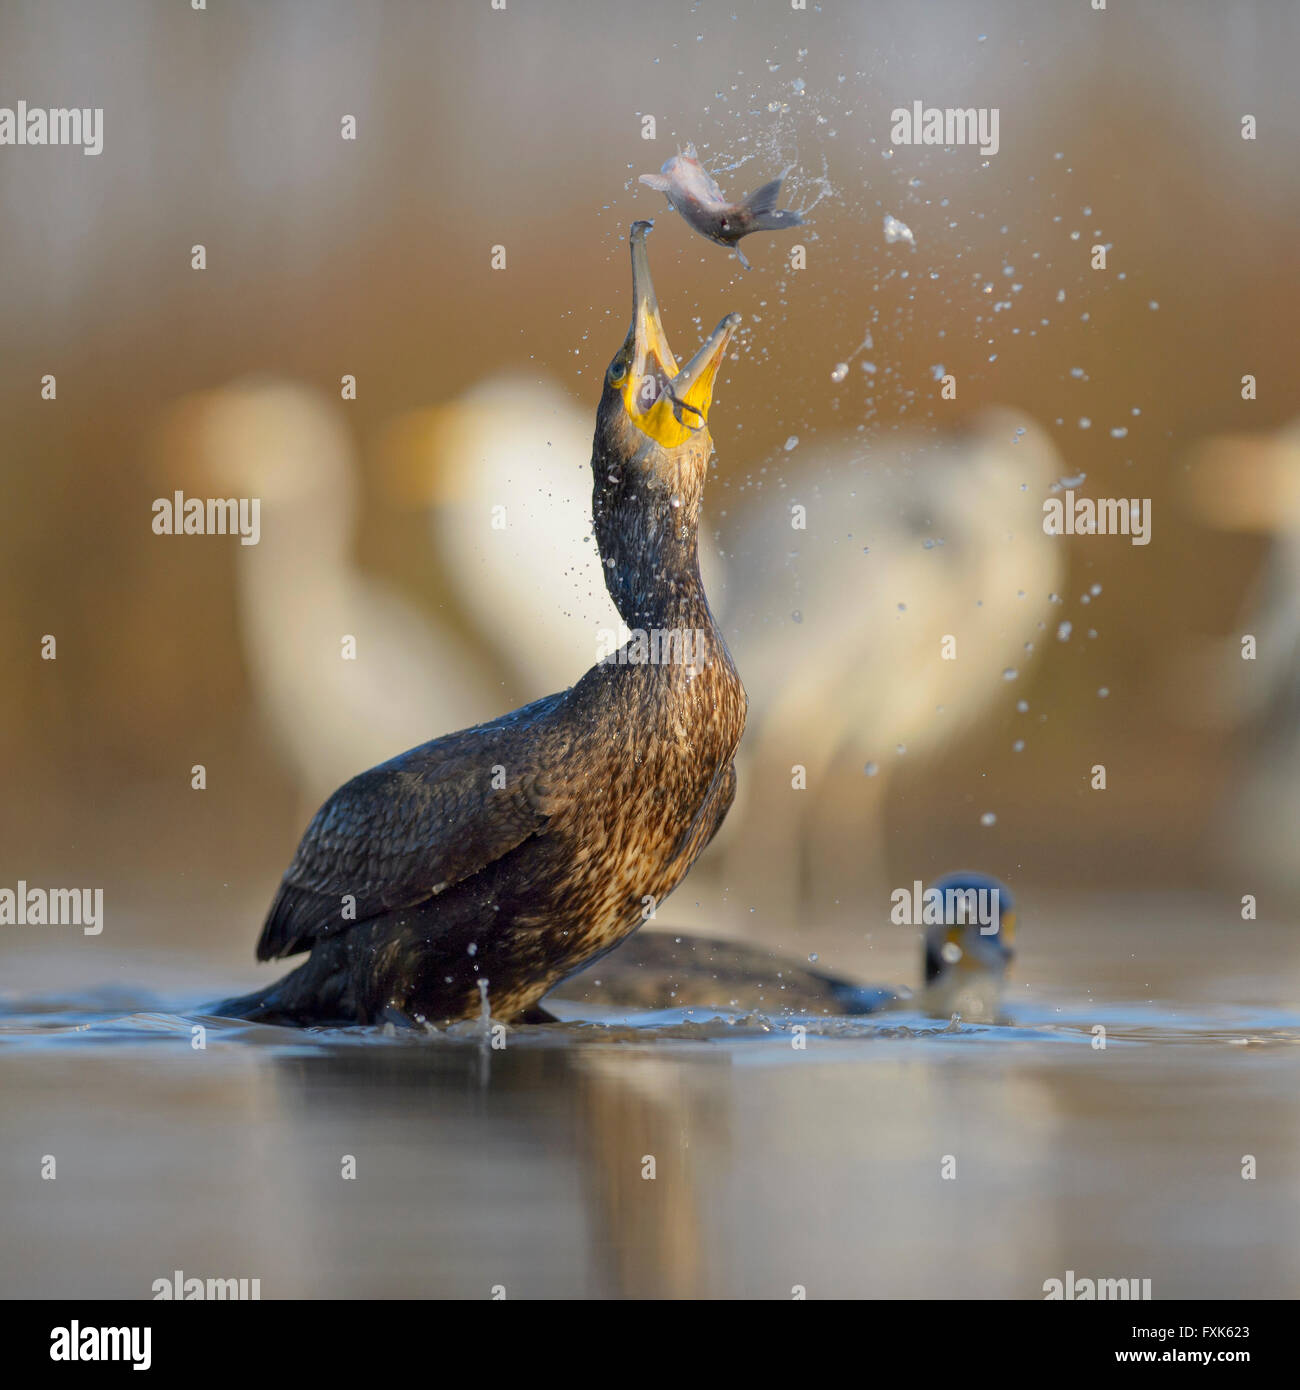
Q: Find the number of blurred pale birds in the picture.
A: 4